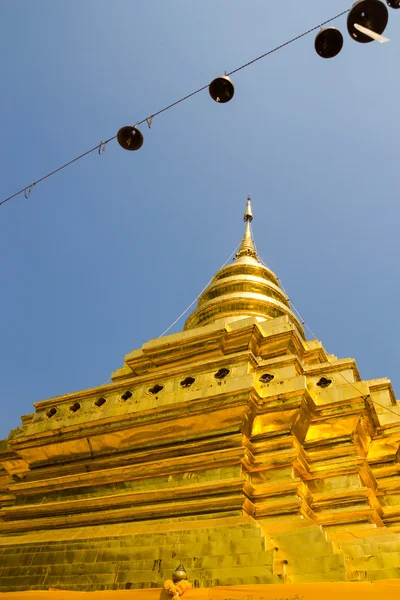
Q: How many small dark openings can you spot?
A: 9